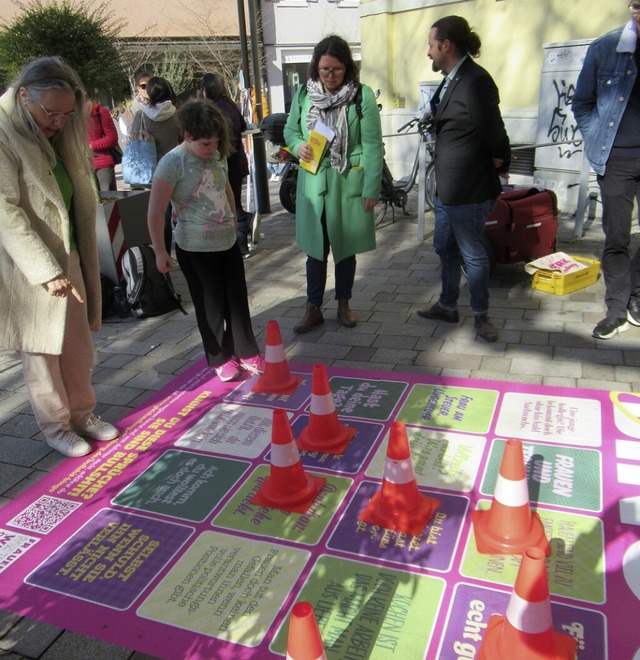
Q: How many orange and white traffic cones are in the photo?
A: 7